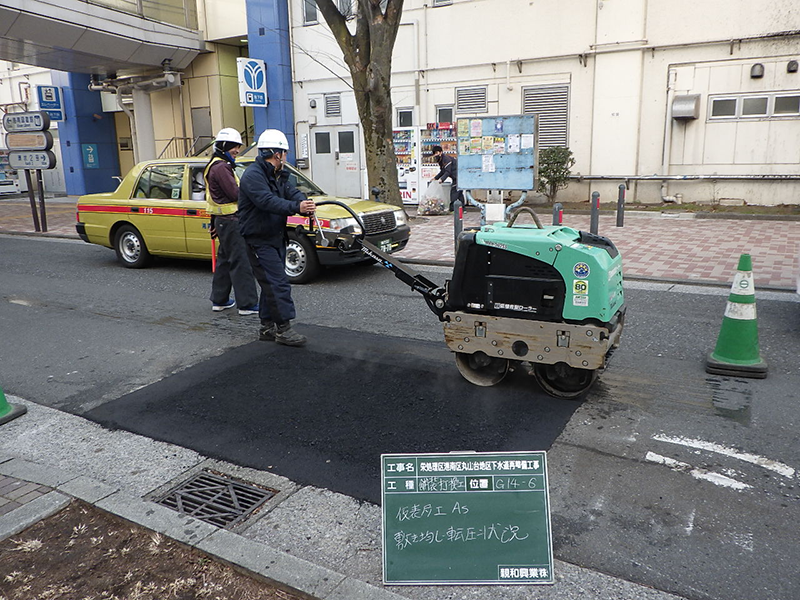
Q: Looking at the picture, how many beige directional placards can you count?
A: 1